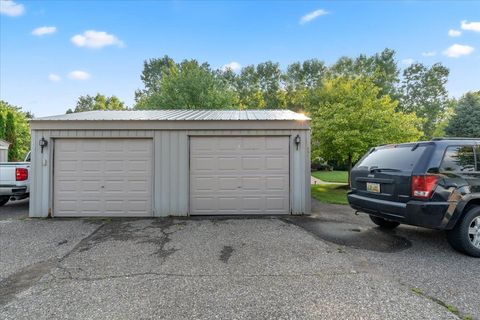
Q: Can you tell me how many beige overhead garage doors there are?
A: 2